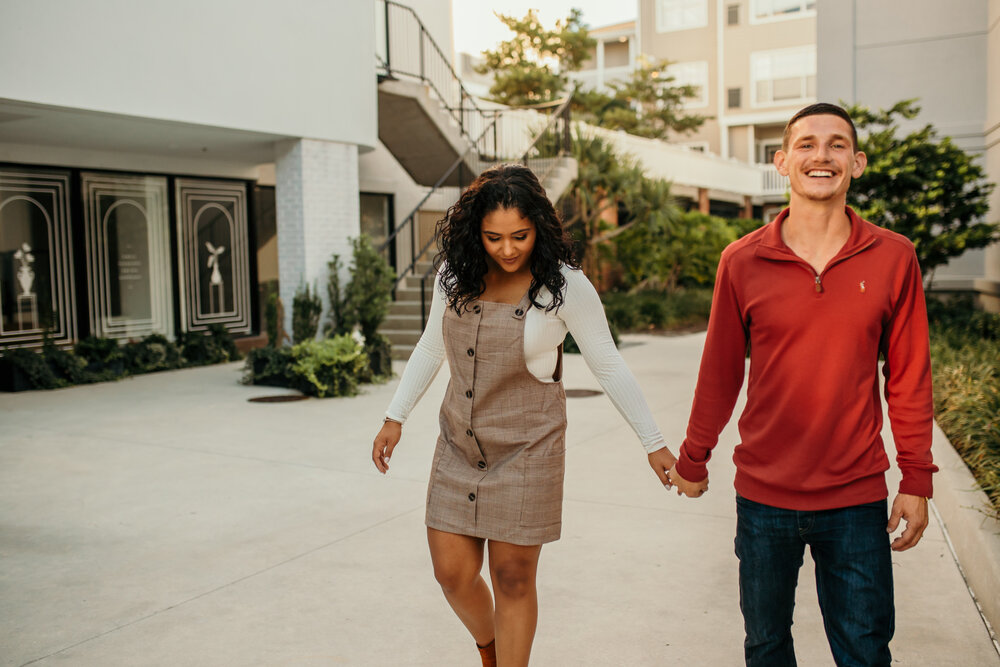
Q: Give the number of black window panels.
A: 3